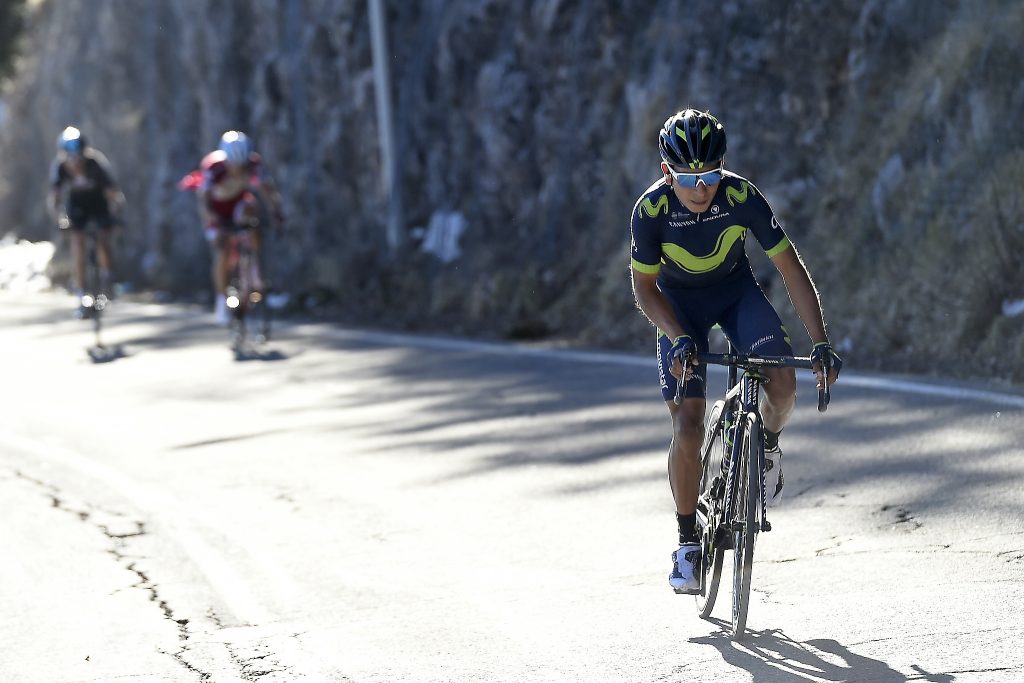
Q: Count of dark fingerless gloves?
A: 2